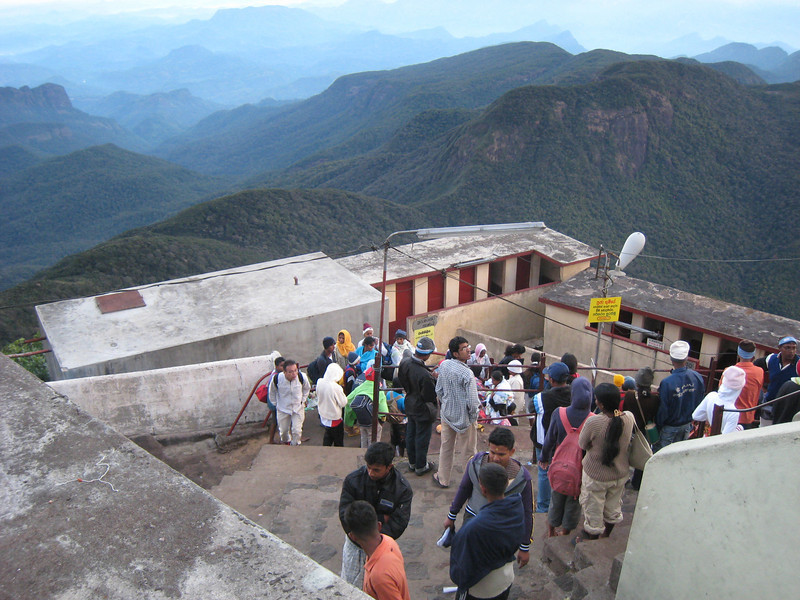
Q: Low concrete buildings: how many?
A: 3